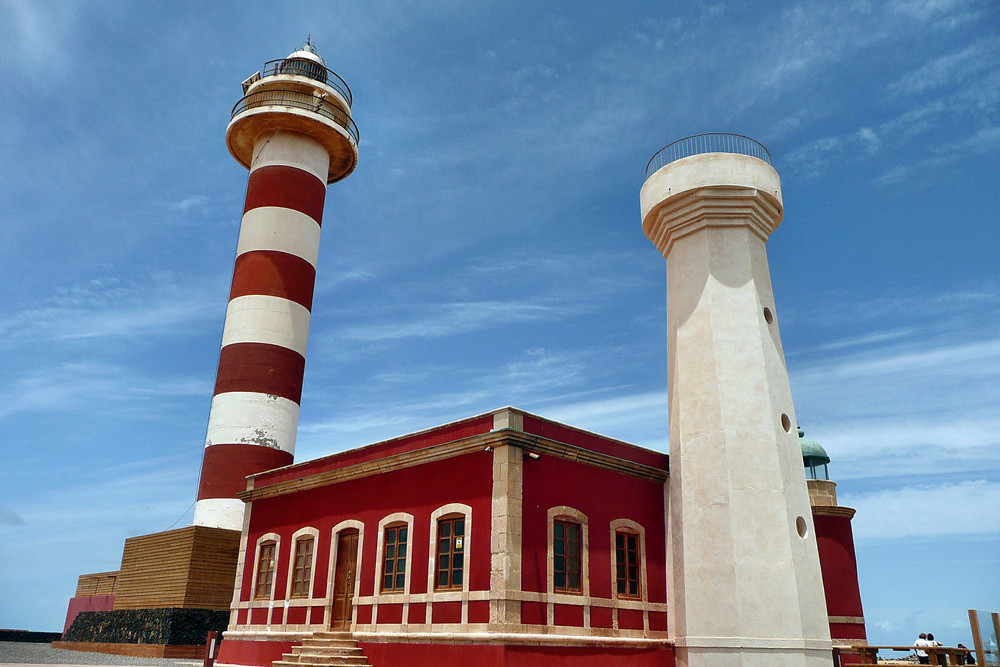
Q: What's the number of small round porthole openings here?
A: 3